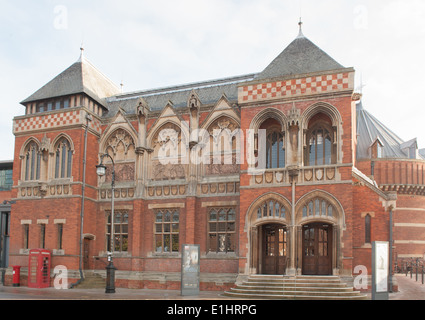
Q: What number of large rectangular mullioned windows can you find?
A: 3